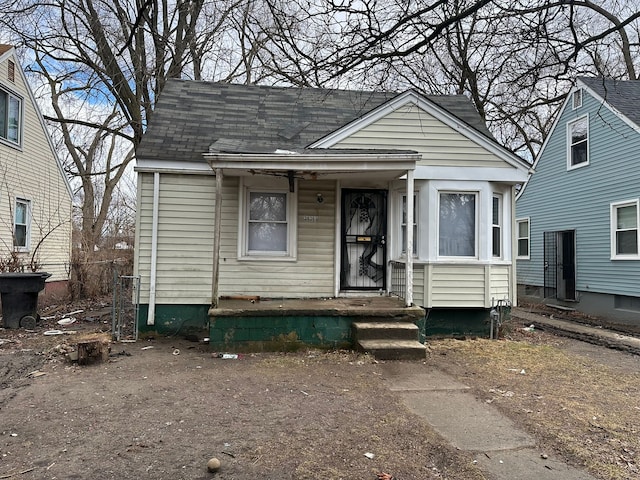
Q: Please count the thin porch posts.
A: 2